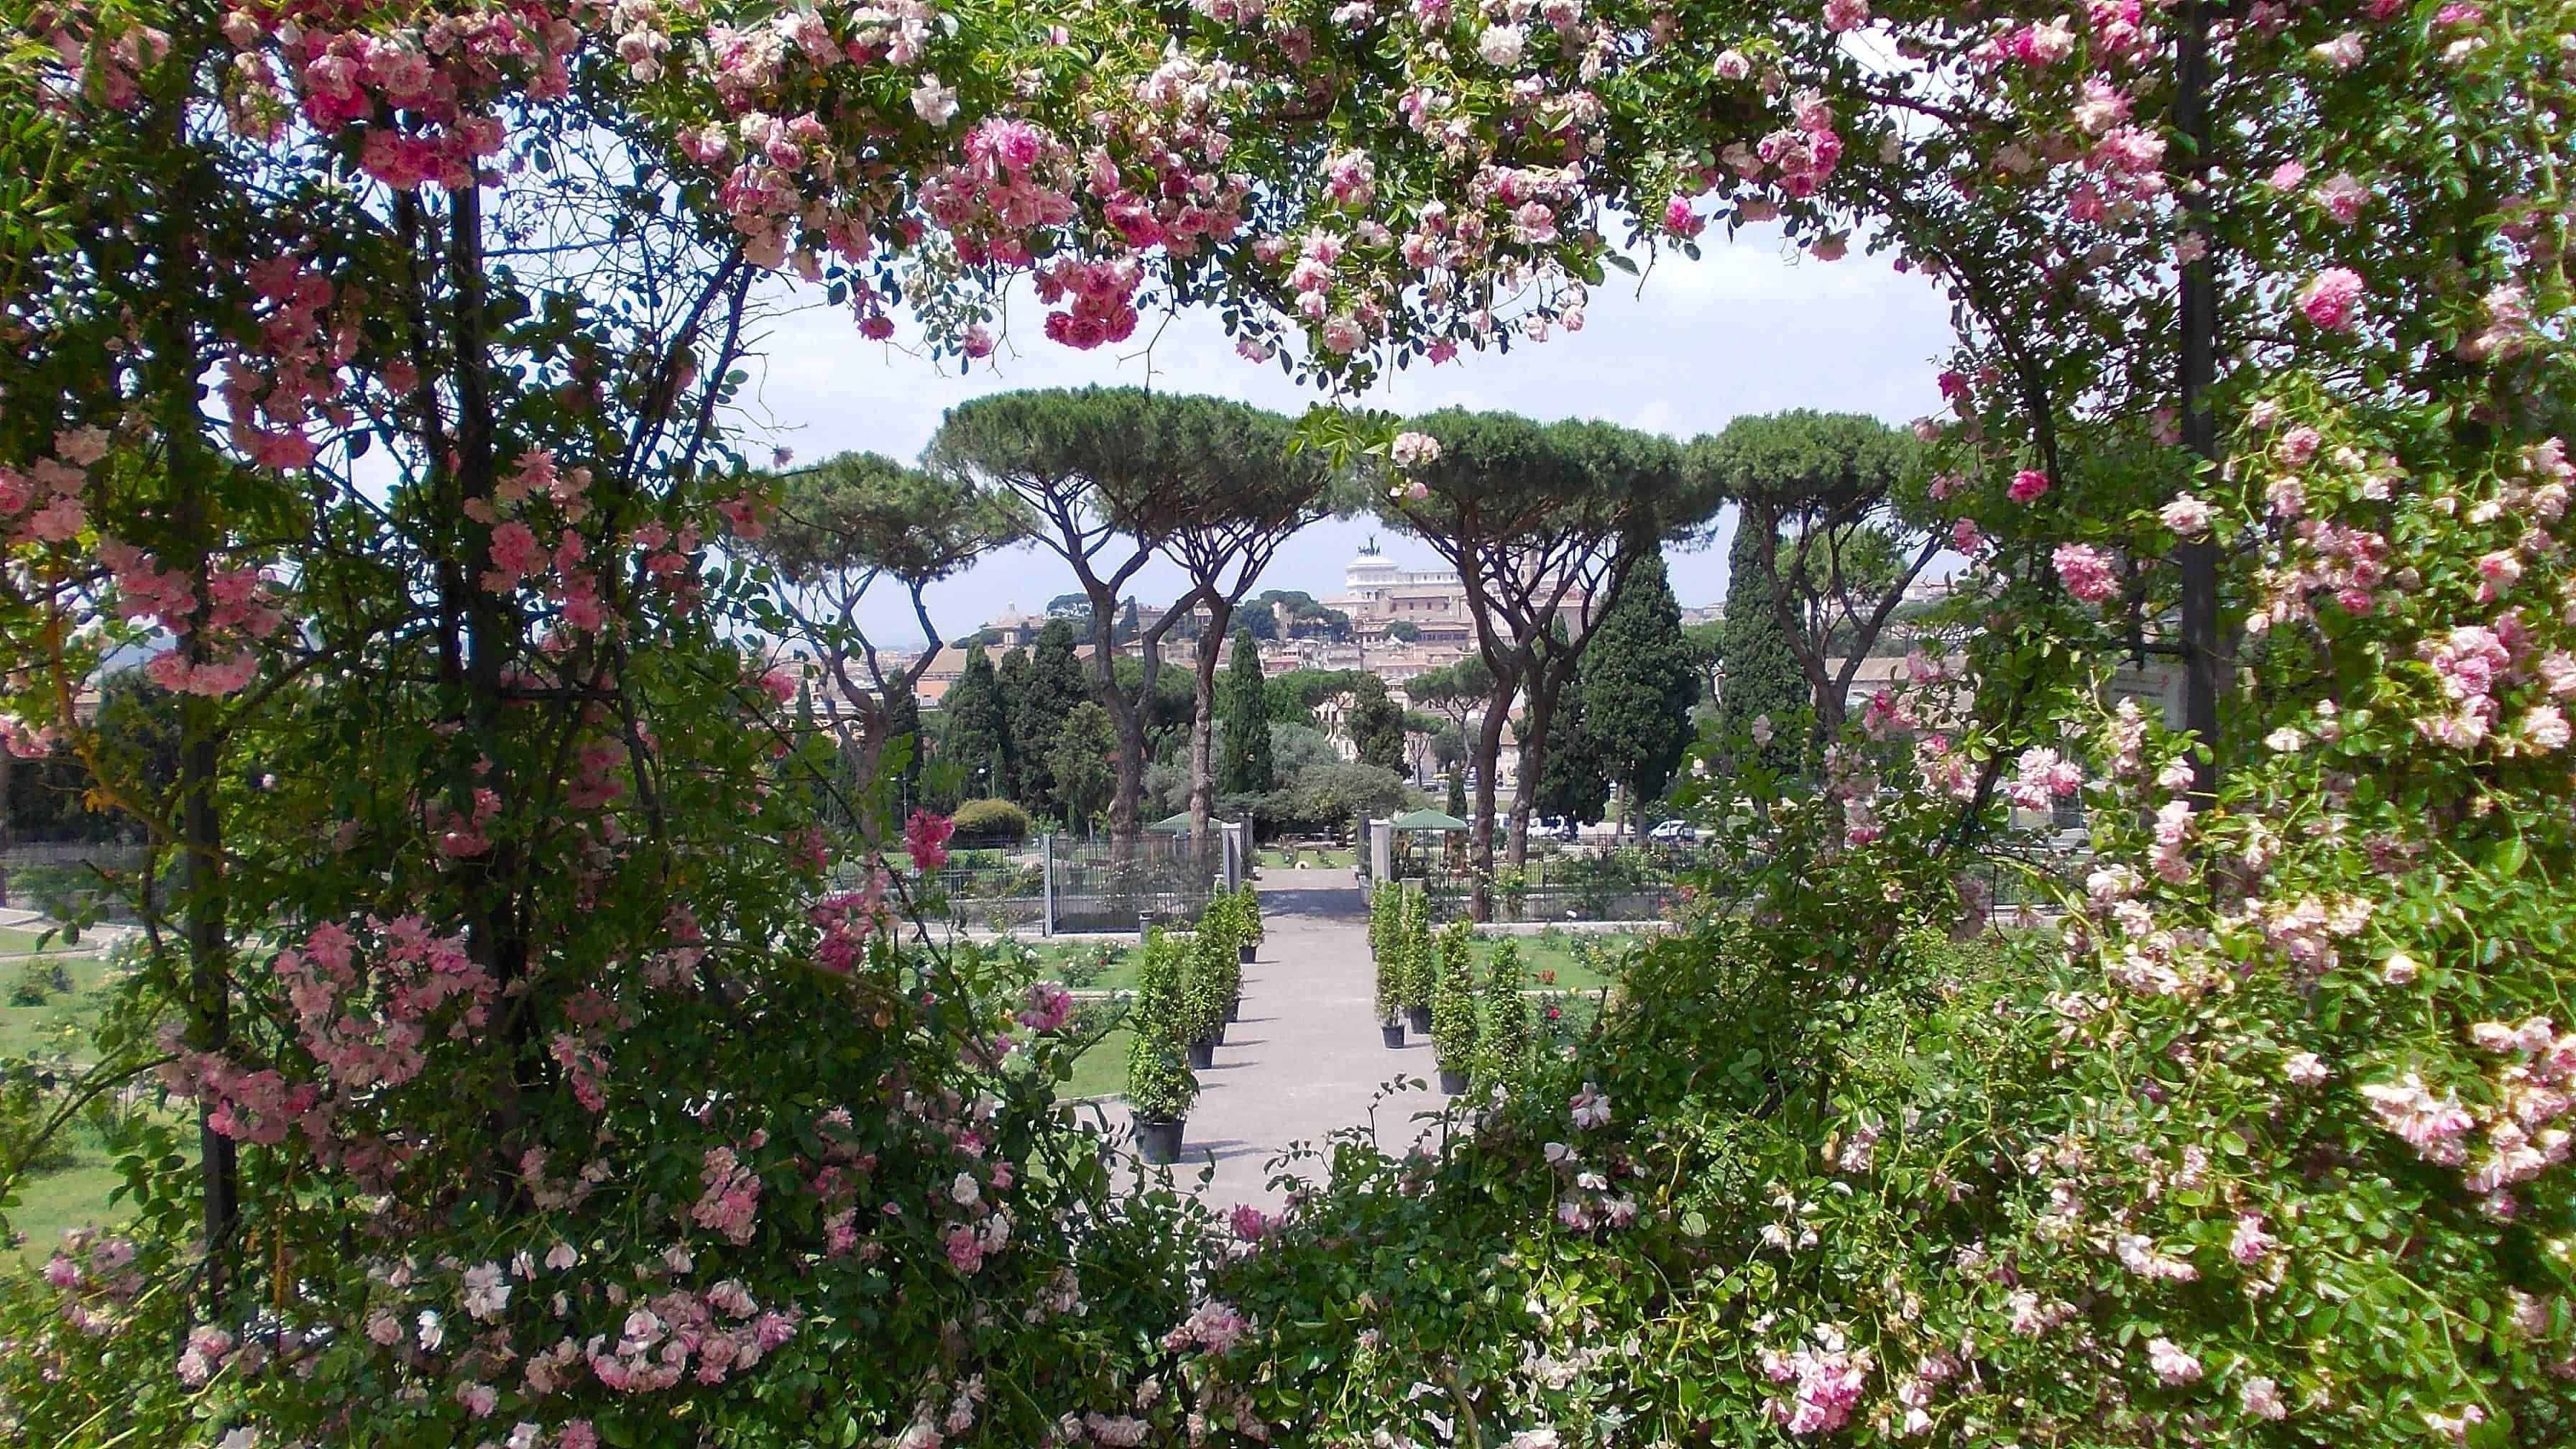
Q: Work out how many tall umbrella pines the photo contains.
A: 6